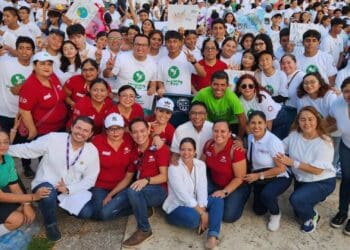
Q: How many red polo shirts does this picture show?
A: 9